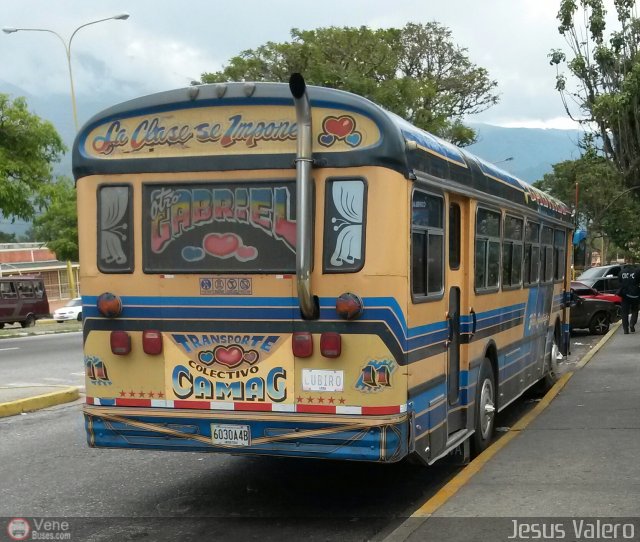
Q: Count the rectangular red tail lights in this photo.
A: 4